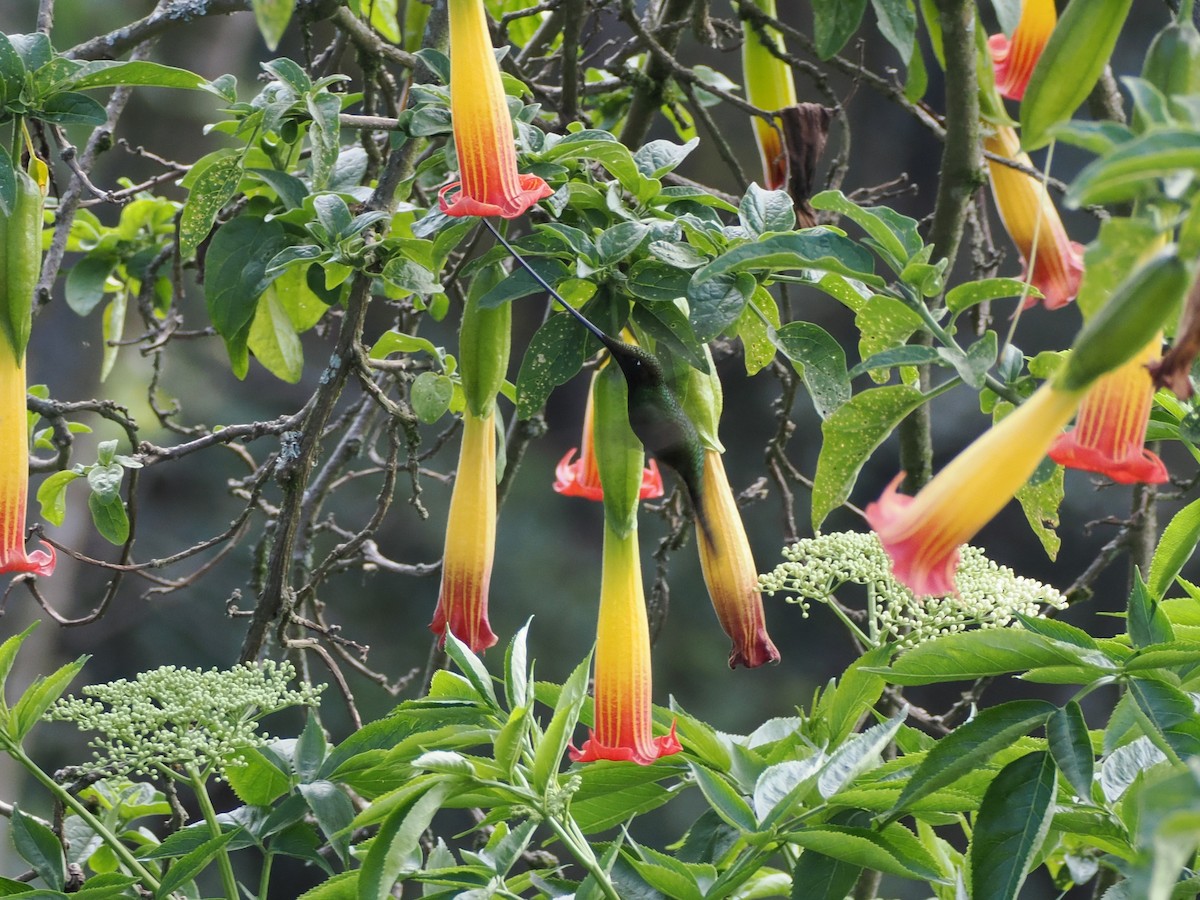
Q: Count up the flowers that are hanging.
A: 11